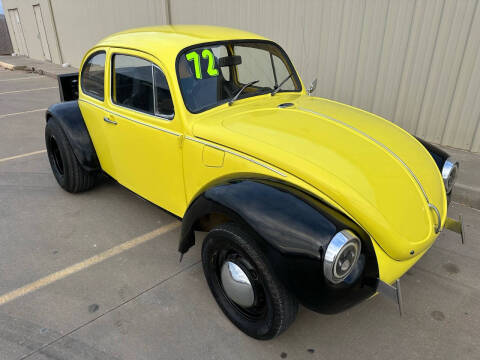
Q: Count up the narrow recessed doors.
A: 2